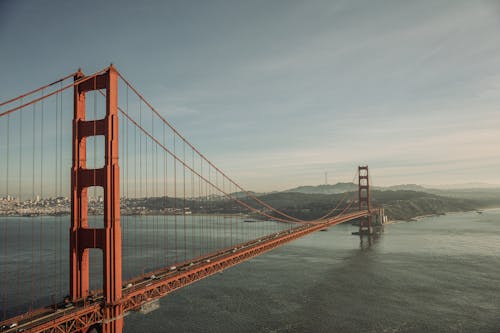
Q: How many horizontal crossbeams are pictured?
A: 8